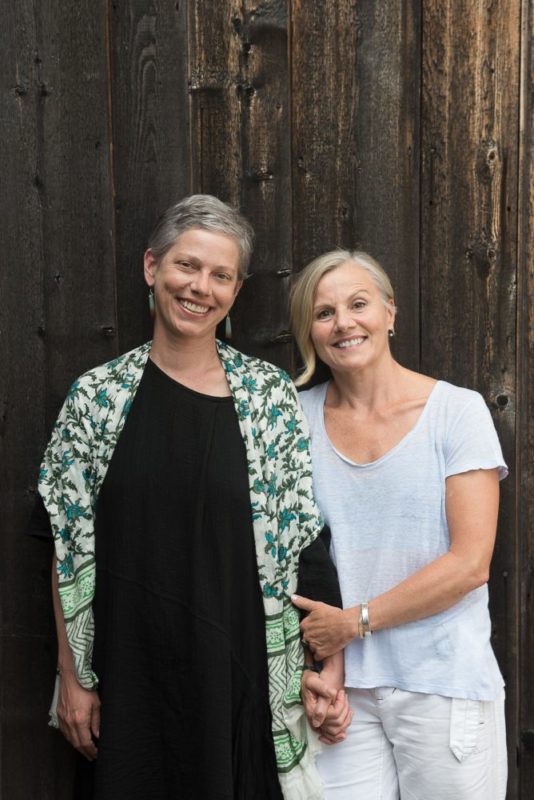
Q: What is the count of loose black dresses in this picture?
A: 1